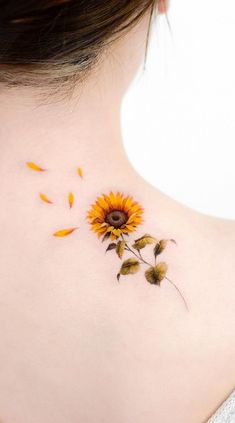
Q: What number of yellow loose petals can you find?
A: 5